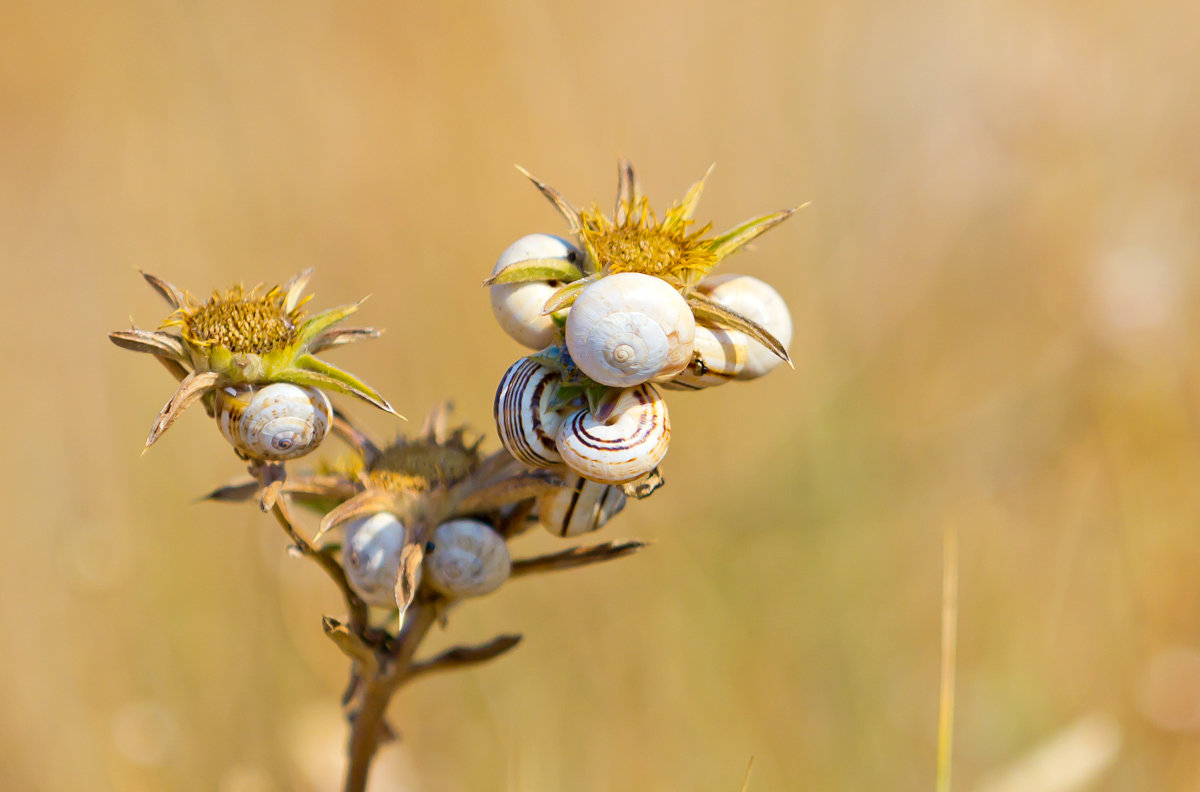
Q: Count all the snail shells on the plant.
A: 10